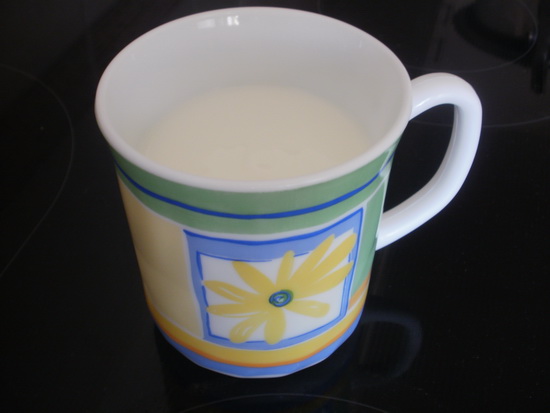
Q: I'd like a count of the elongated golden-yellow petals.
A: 10